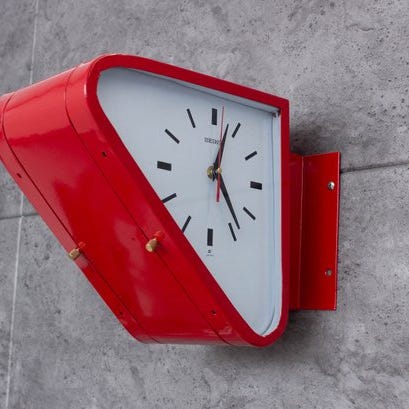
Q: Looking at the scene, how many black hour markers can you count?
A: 12